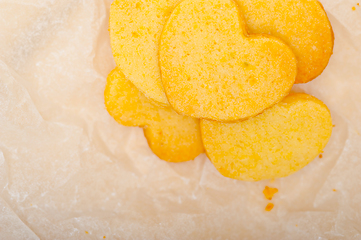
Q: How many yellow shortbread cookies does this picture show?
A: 5